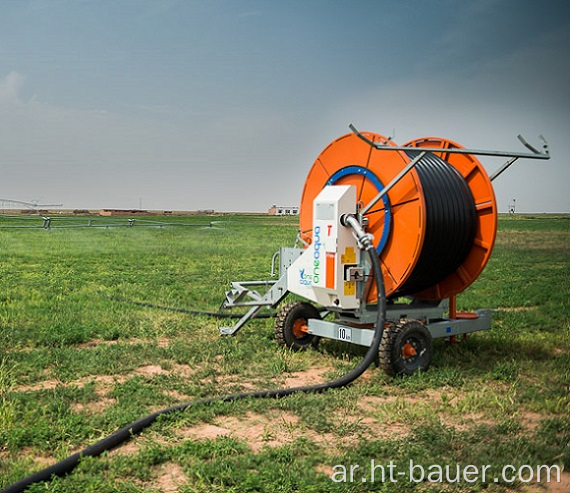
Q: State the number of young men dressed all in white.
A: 0